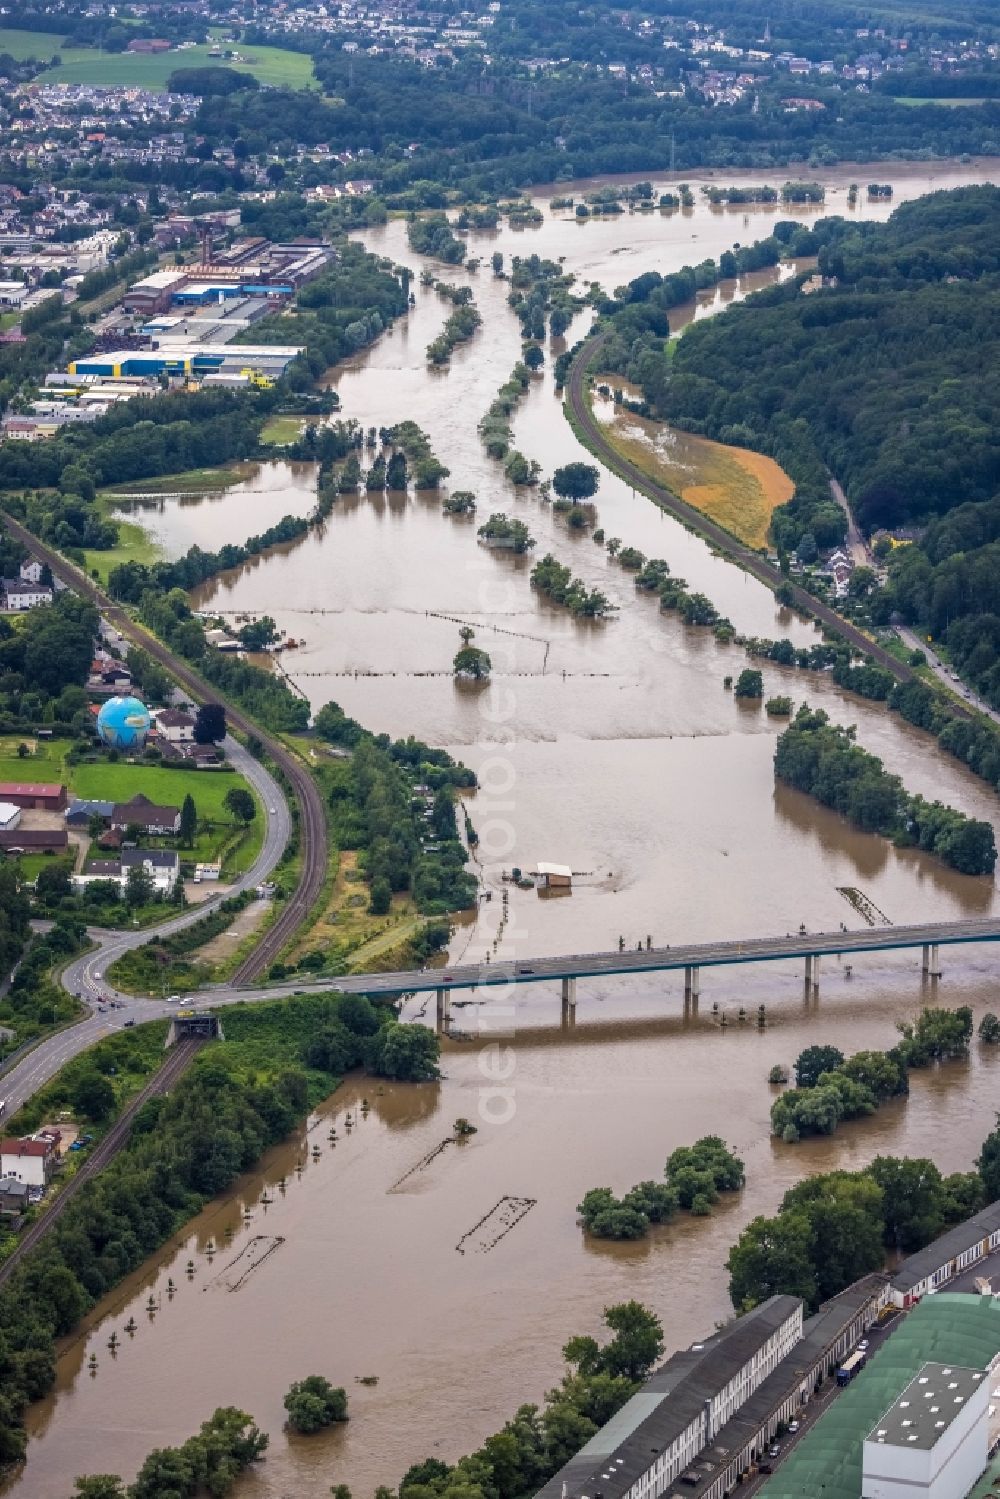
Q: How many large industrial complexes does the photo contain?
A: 2